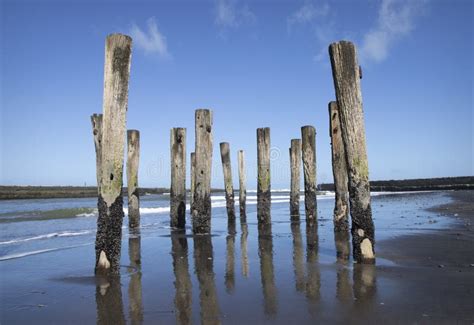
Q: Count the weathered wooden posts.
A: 13